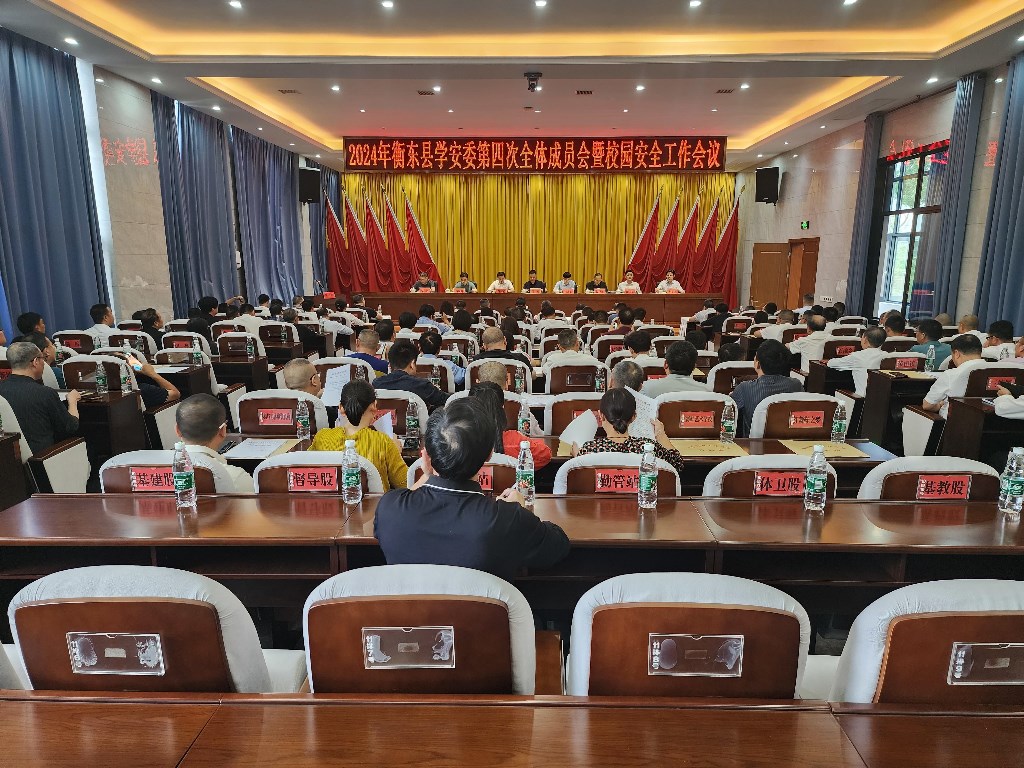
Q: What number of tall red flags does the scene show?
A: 10